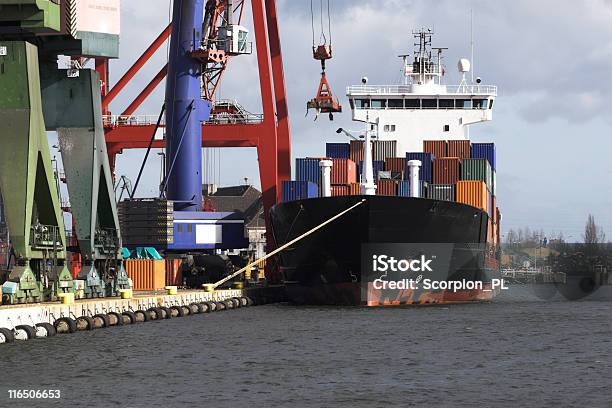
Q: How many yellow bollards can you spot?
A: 5